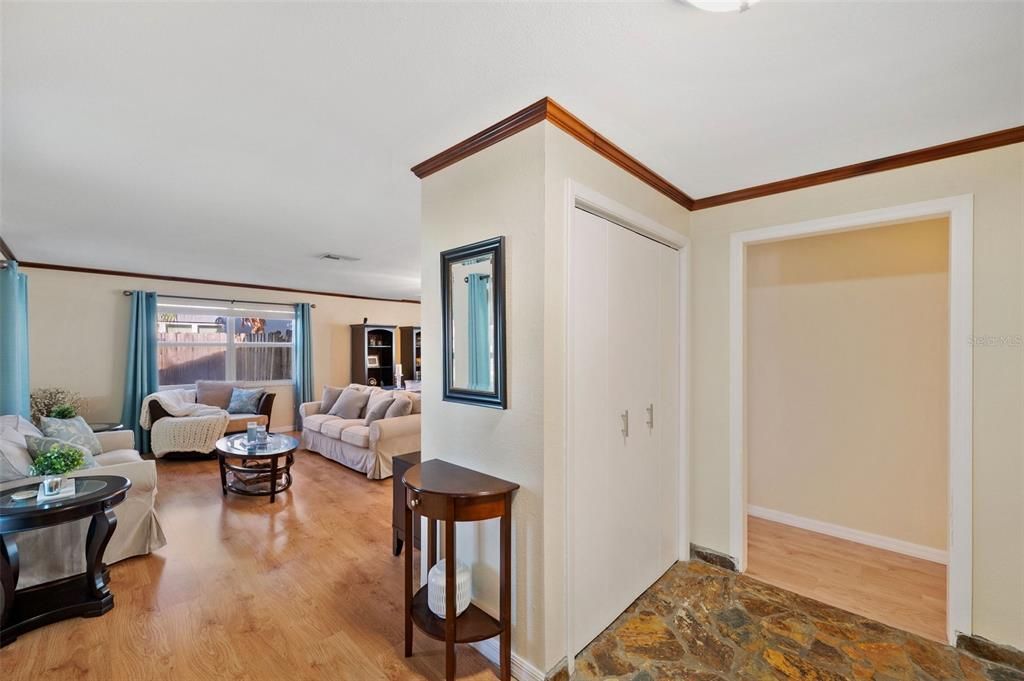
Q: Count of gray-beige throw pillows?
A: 4